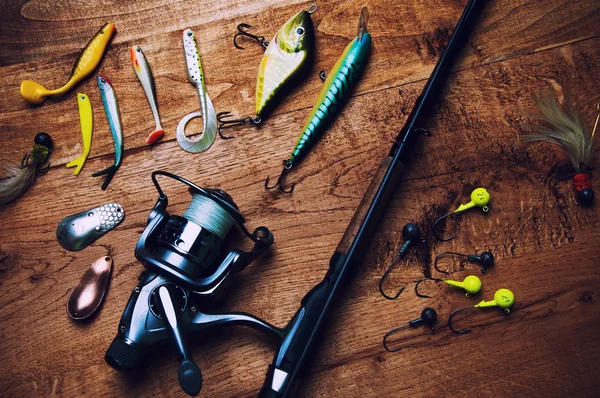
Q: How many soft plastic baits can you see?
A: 5